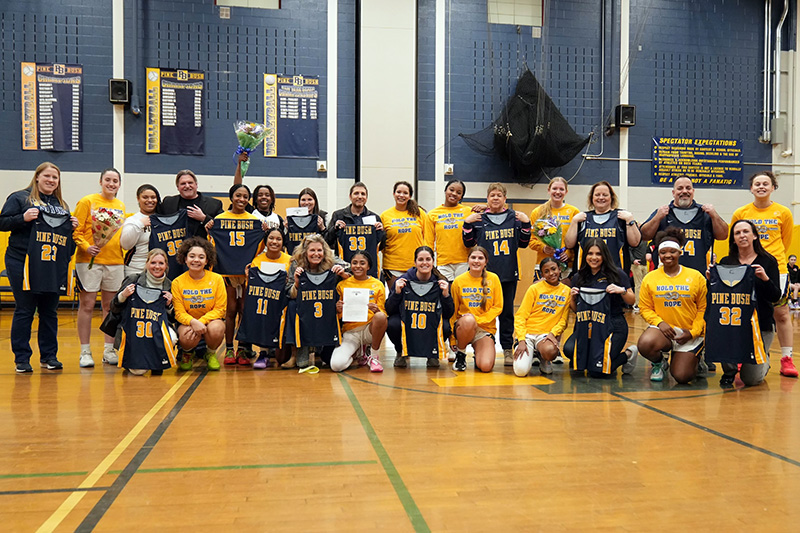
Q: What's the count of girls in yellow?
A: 12